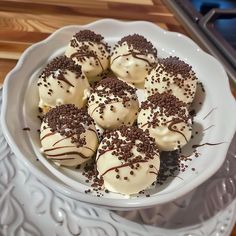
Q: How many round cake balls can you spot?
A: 8